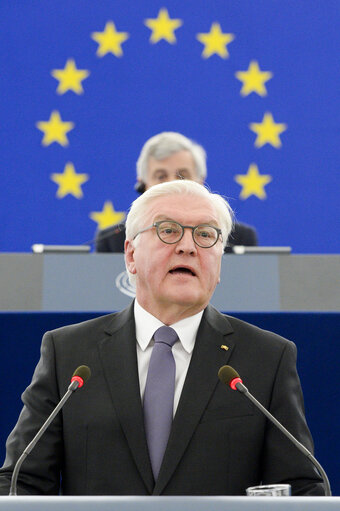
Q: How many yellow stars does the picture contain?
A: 10